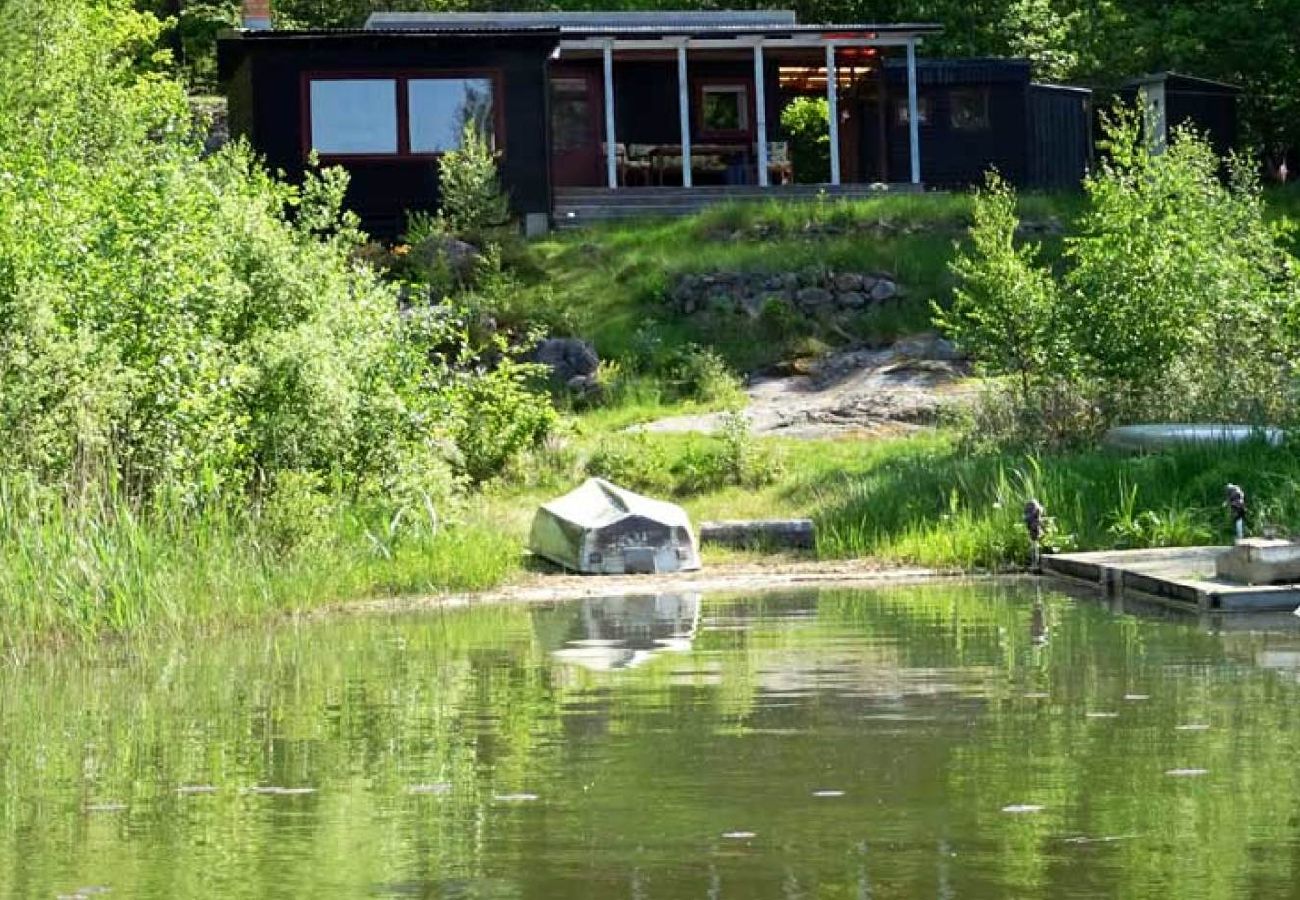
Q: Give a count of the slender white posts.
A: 5